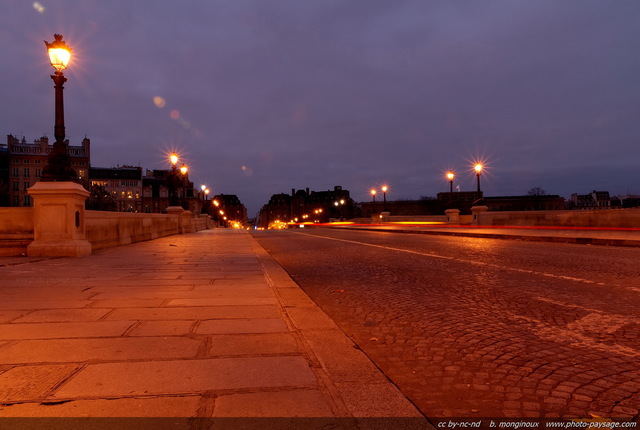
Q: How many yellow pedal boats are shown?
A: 0